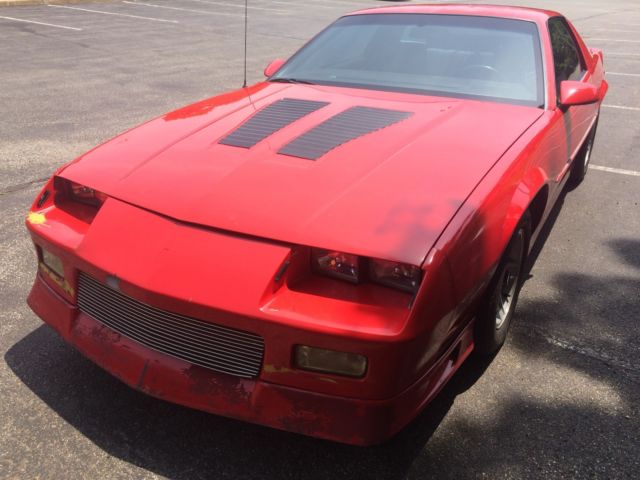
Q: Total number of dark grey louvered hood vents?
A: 2